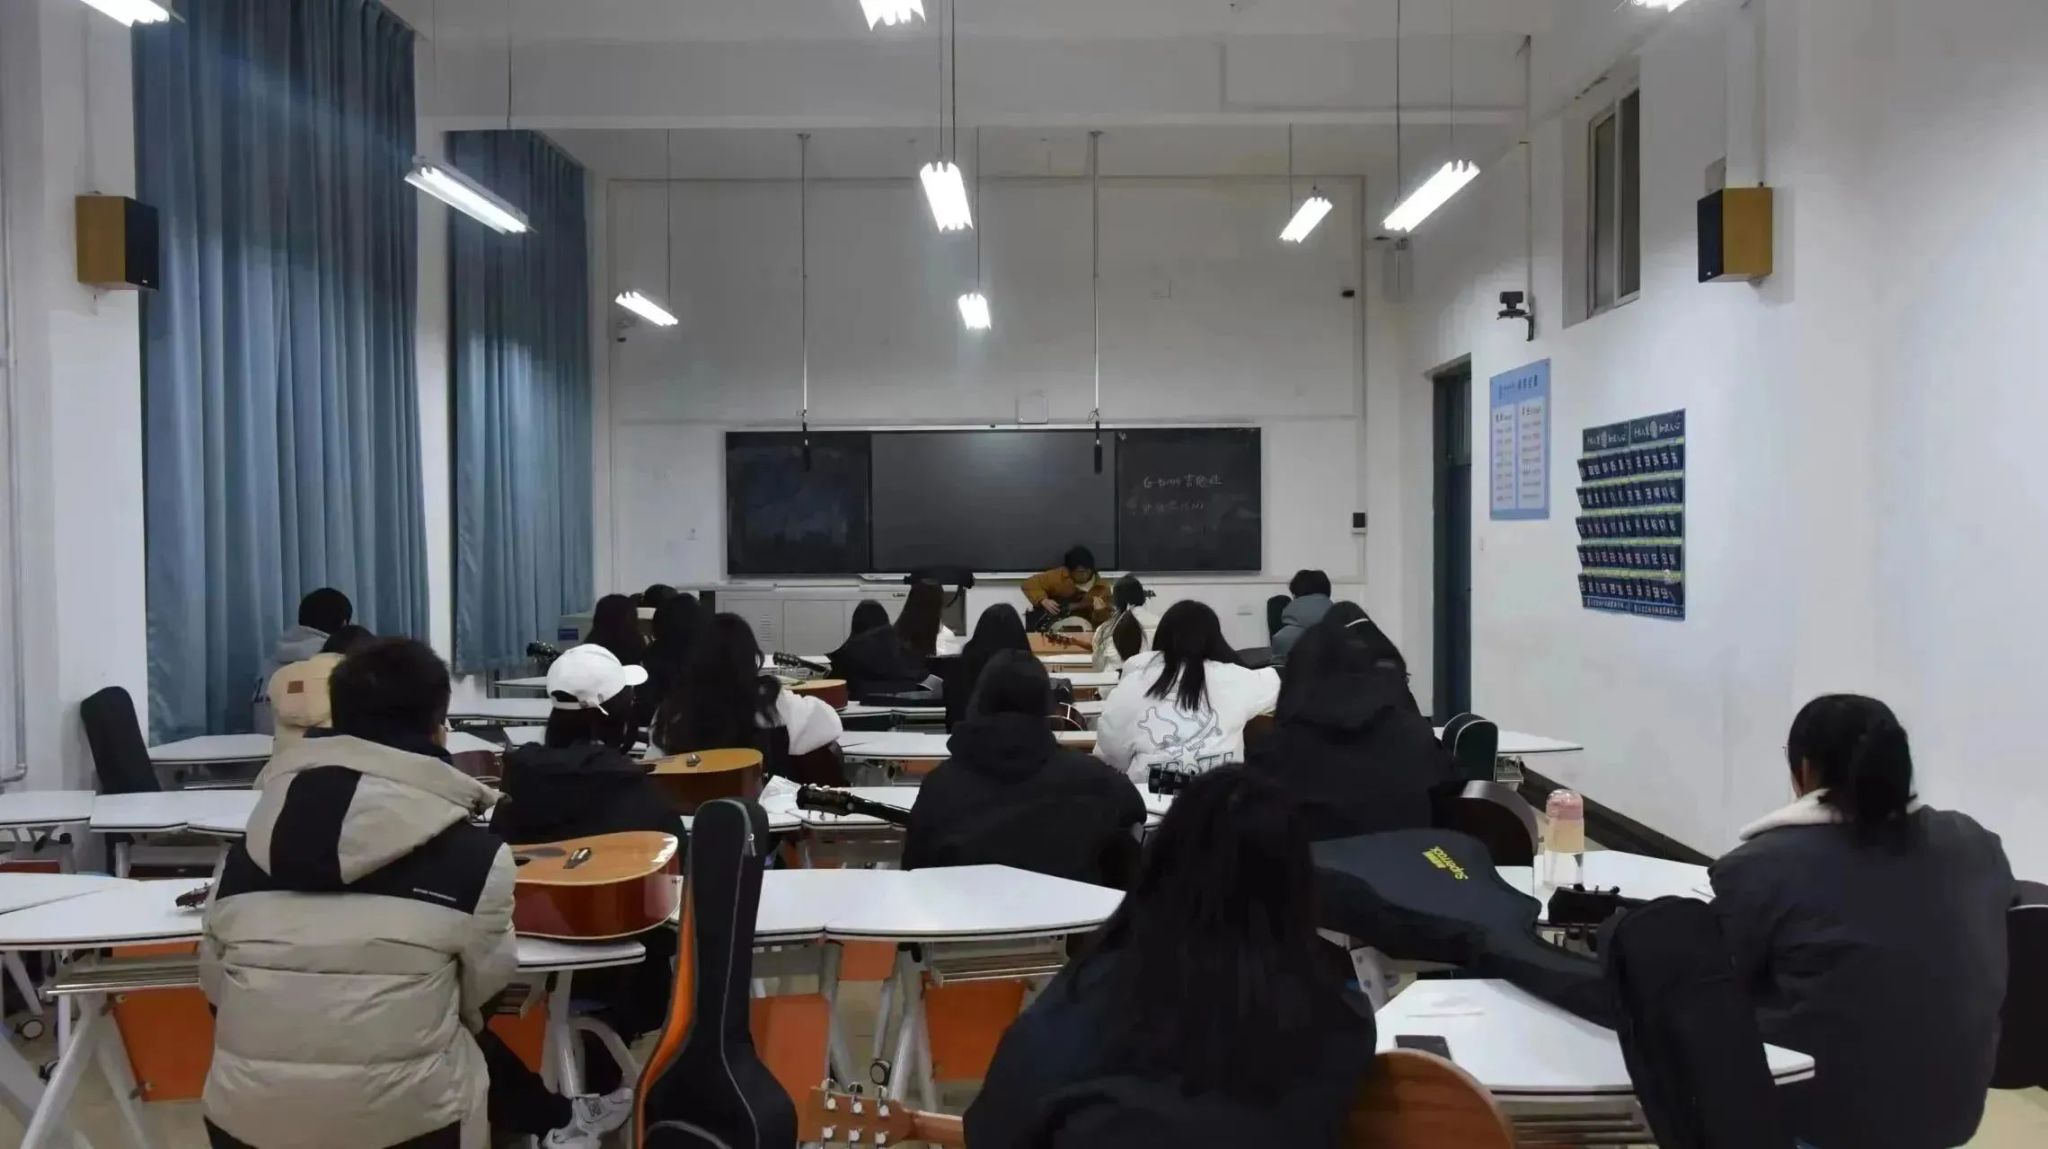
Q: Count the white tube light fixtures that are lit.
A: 9